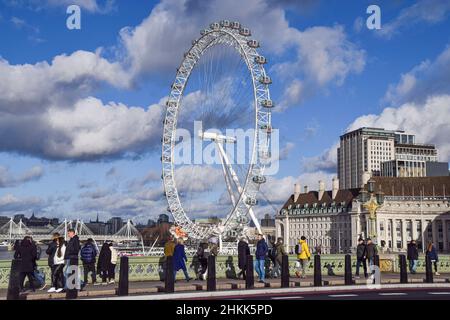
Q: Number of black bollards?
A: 12